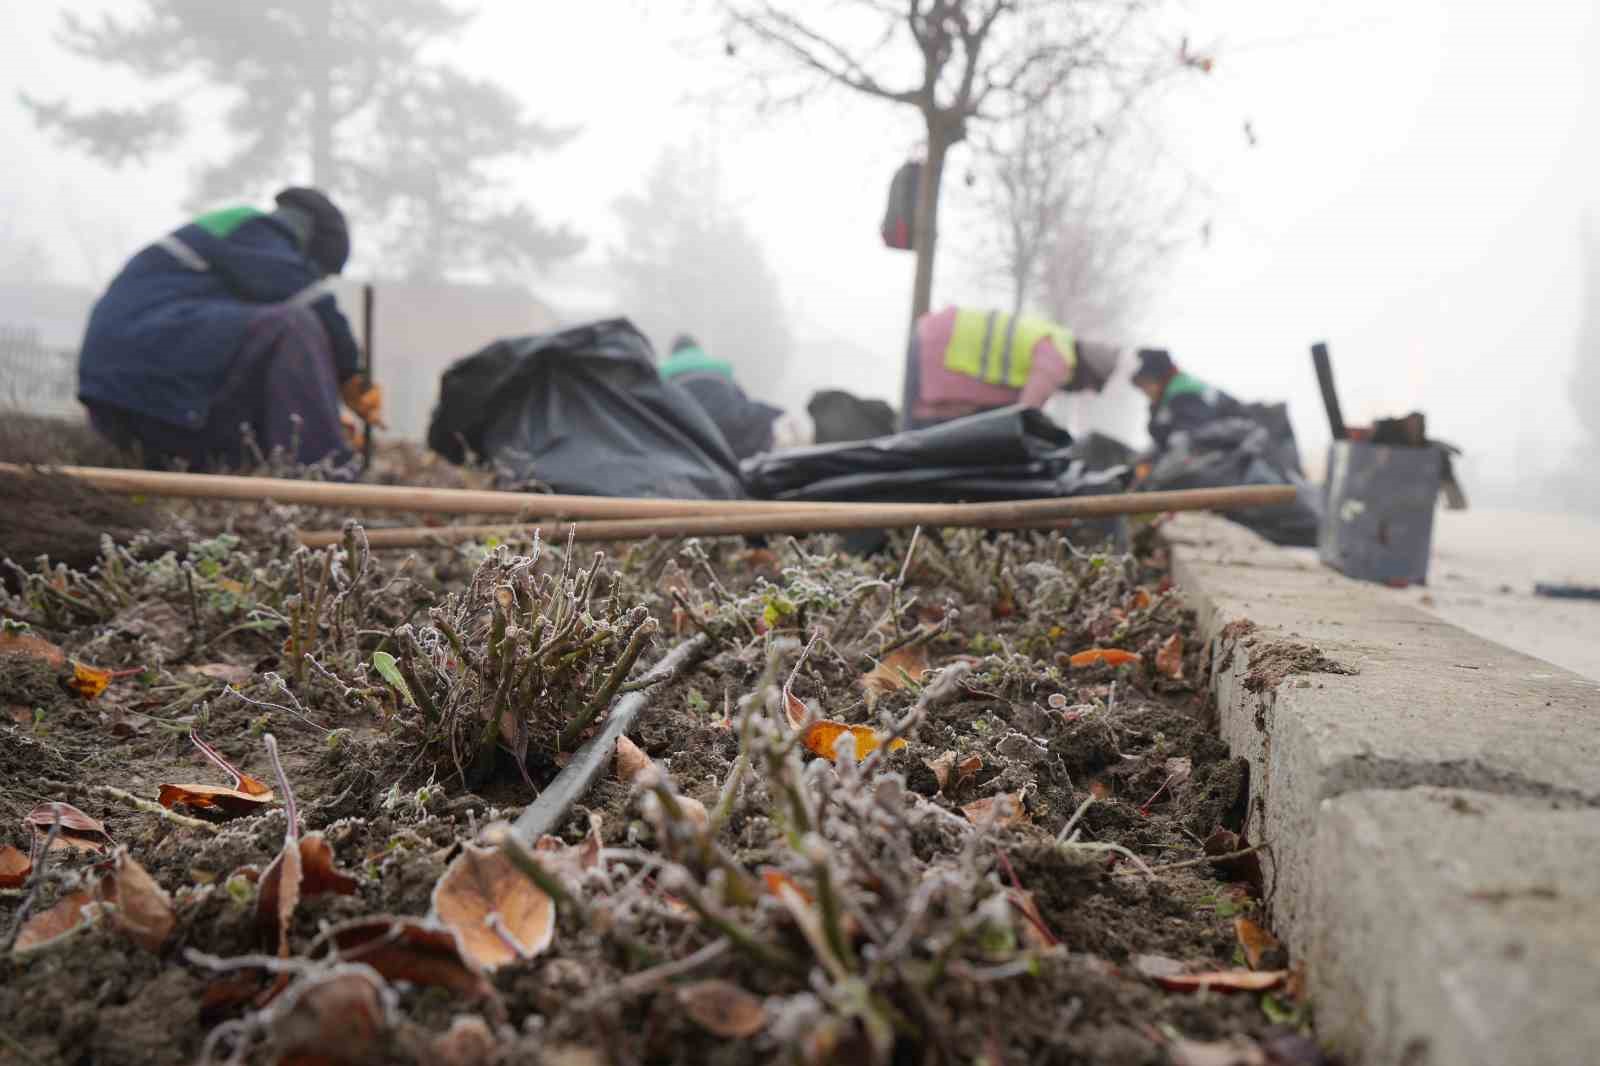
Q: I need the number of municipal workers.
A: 4